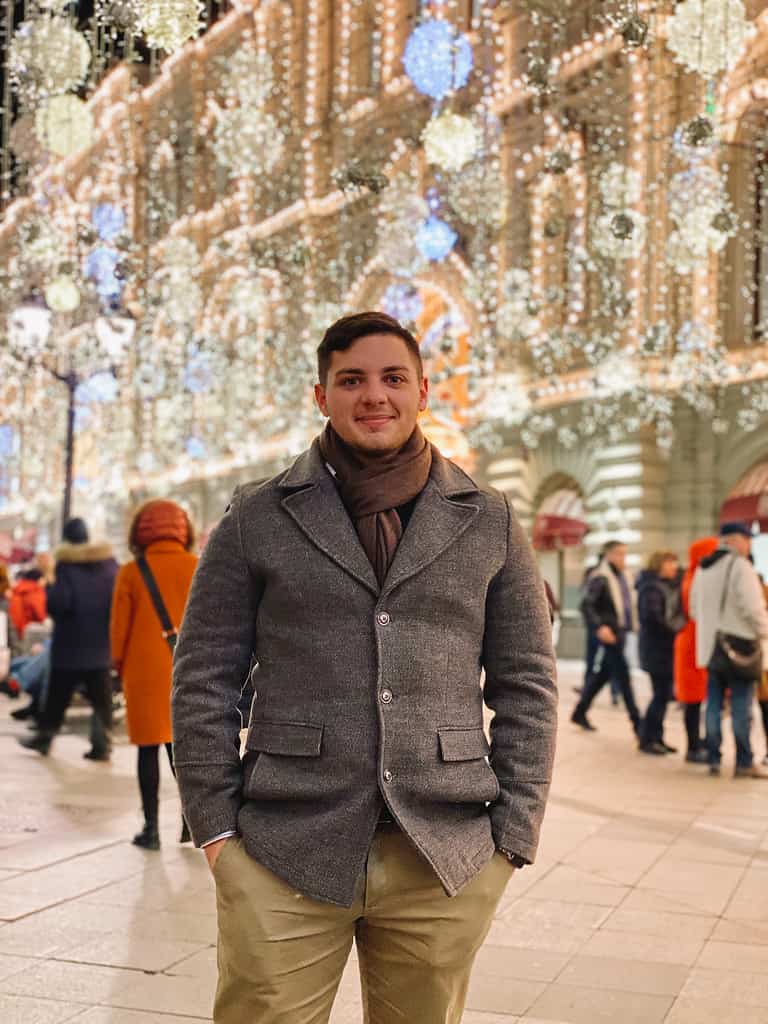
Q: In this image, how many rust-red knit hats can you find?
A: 1